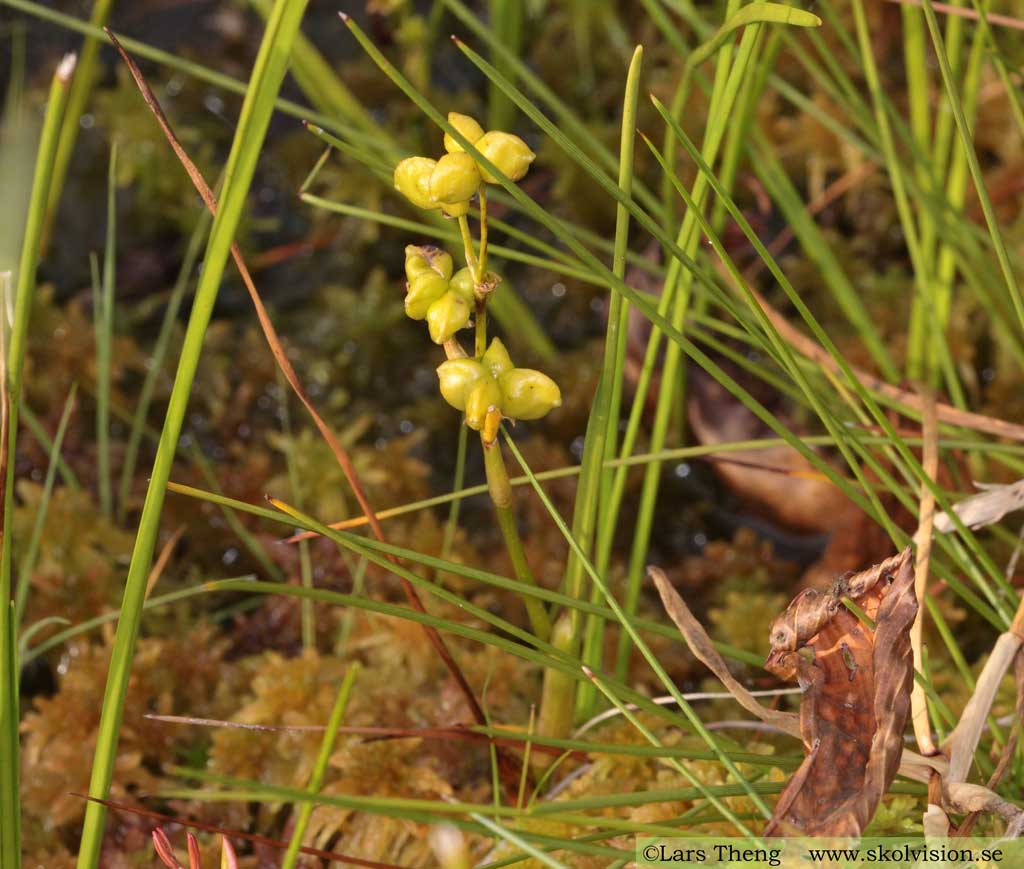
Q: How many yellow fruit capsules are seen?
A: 12